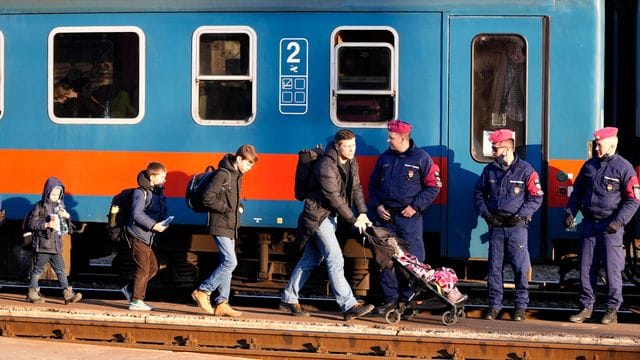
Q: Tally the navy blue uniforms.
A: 3